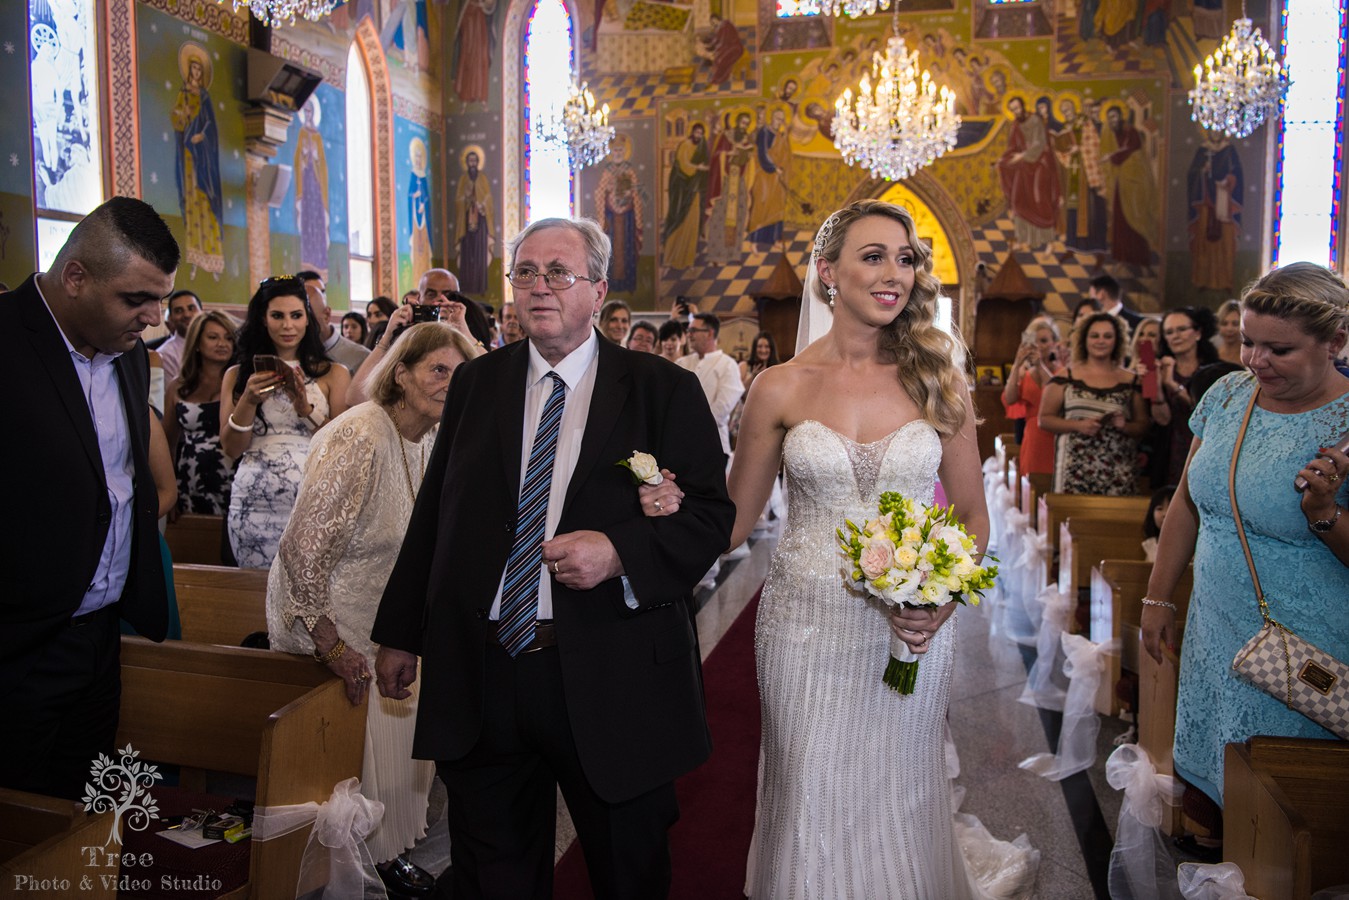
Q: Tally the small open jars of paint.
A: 0